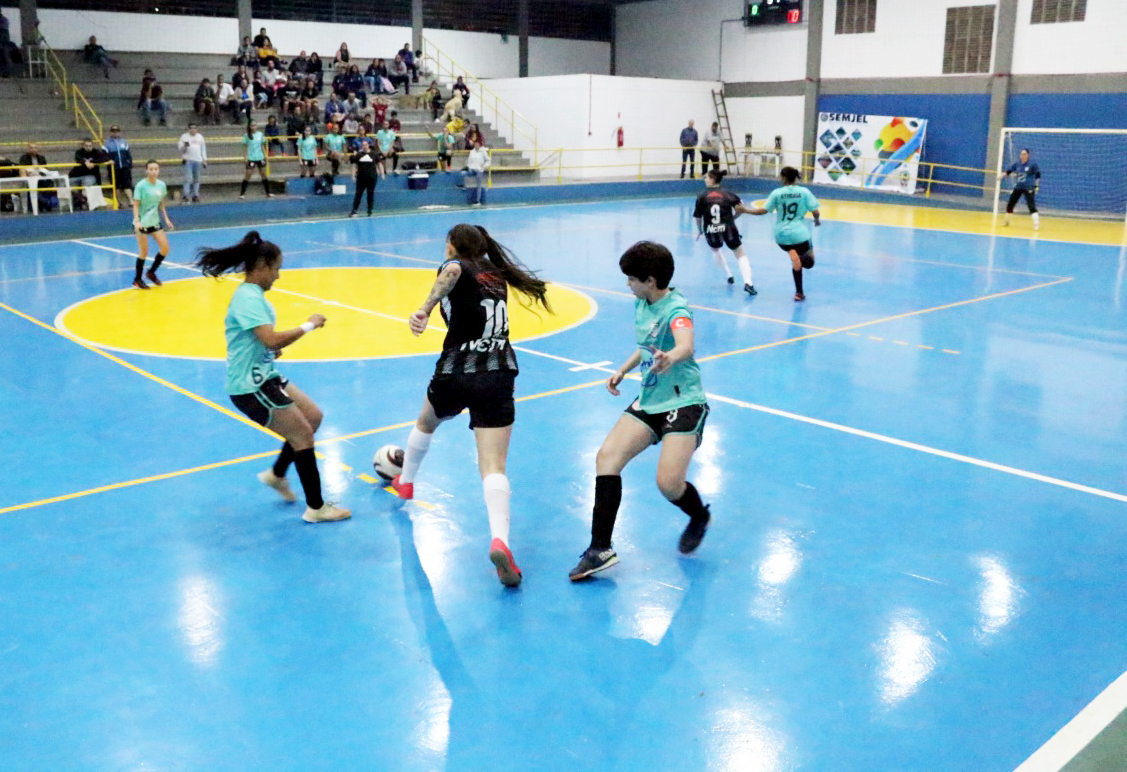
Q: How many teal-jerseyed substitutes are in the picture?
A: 5